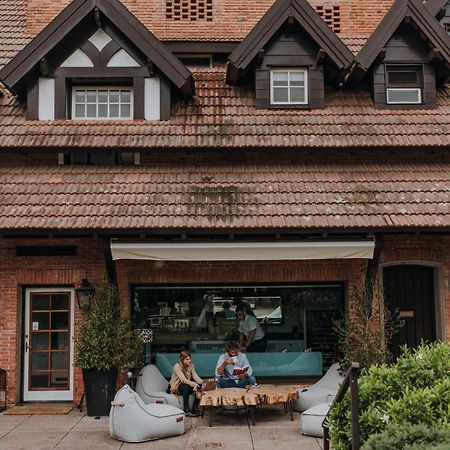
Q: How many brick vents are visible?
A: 2